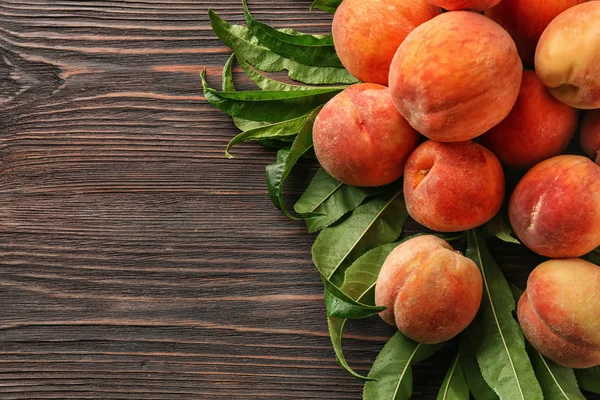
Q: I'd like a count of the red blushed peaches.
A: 12